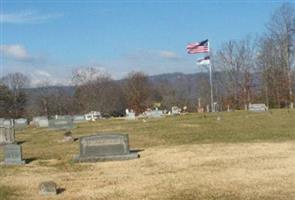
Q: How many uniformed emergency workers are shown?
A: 0